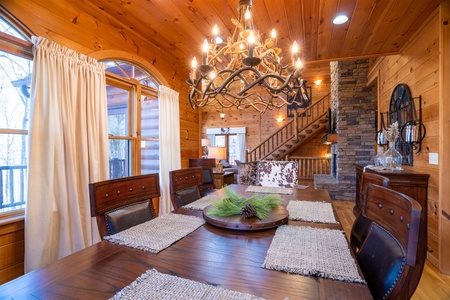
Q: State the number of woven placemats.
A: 6